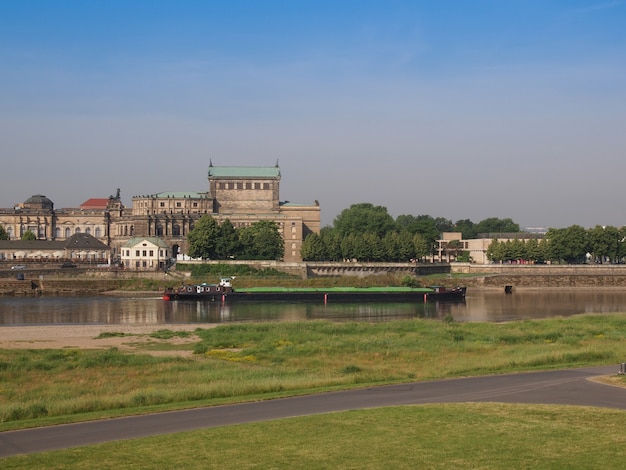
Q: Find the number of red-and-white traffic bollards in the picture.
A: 0